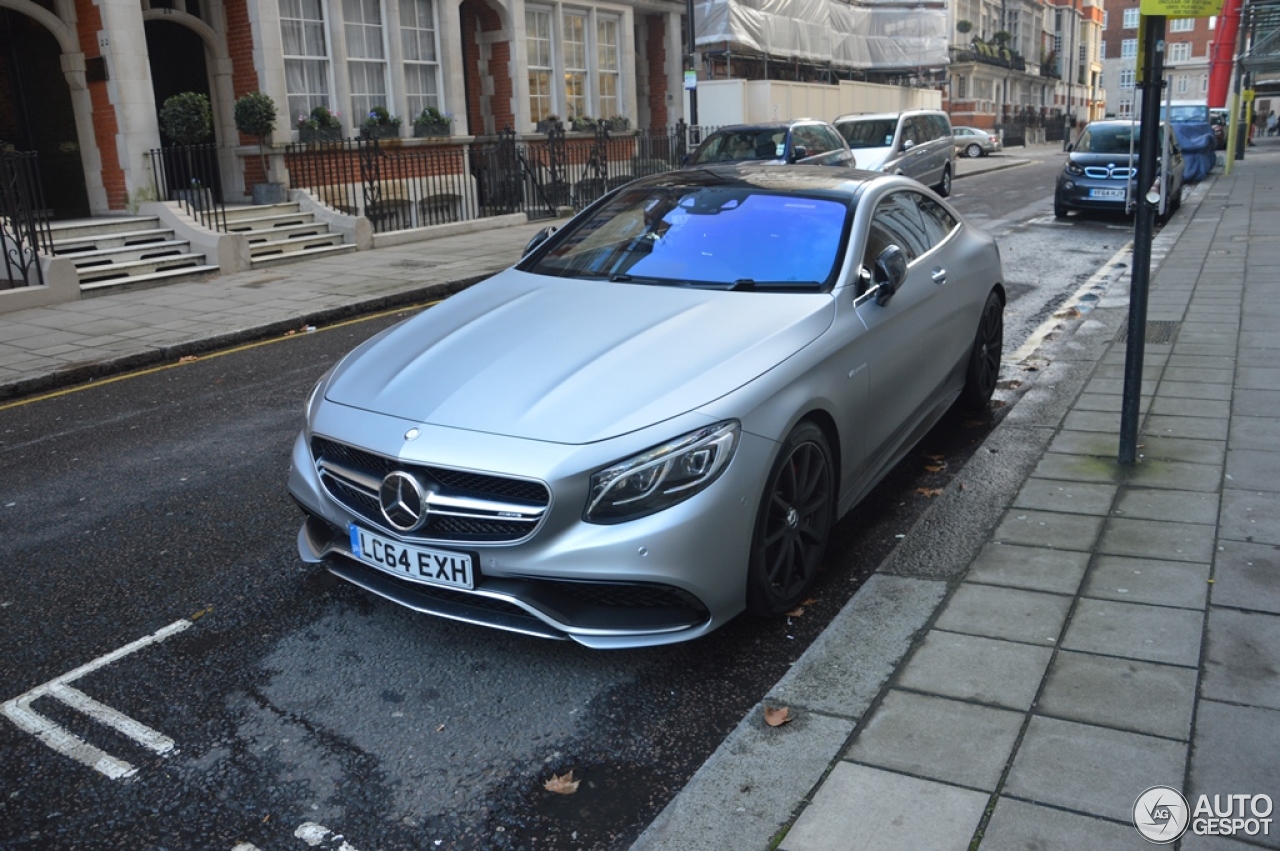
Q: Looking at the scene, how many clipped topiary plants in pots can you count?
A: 2